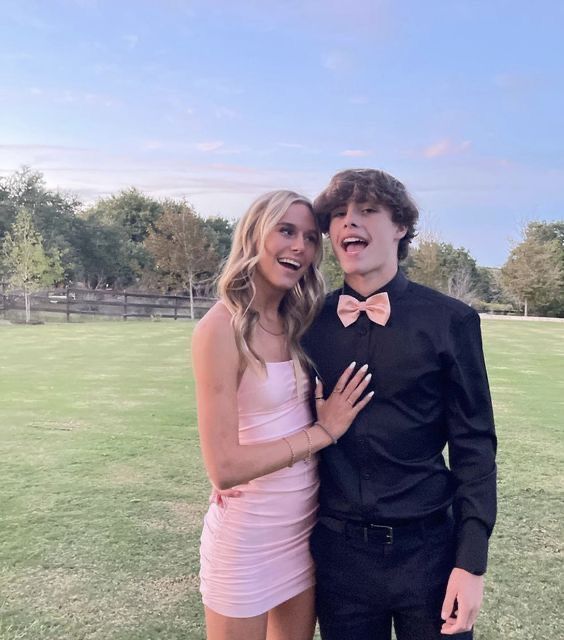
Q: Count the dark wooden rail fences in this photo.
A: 1